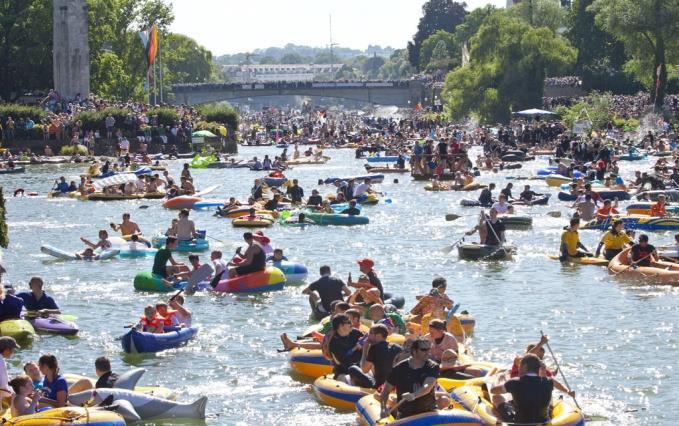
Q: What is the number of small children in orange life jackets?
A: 2